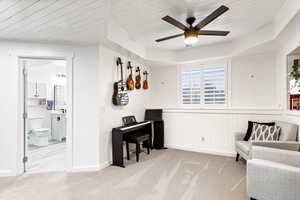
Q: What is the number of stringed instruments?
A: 4